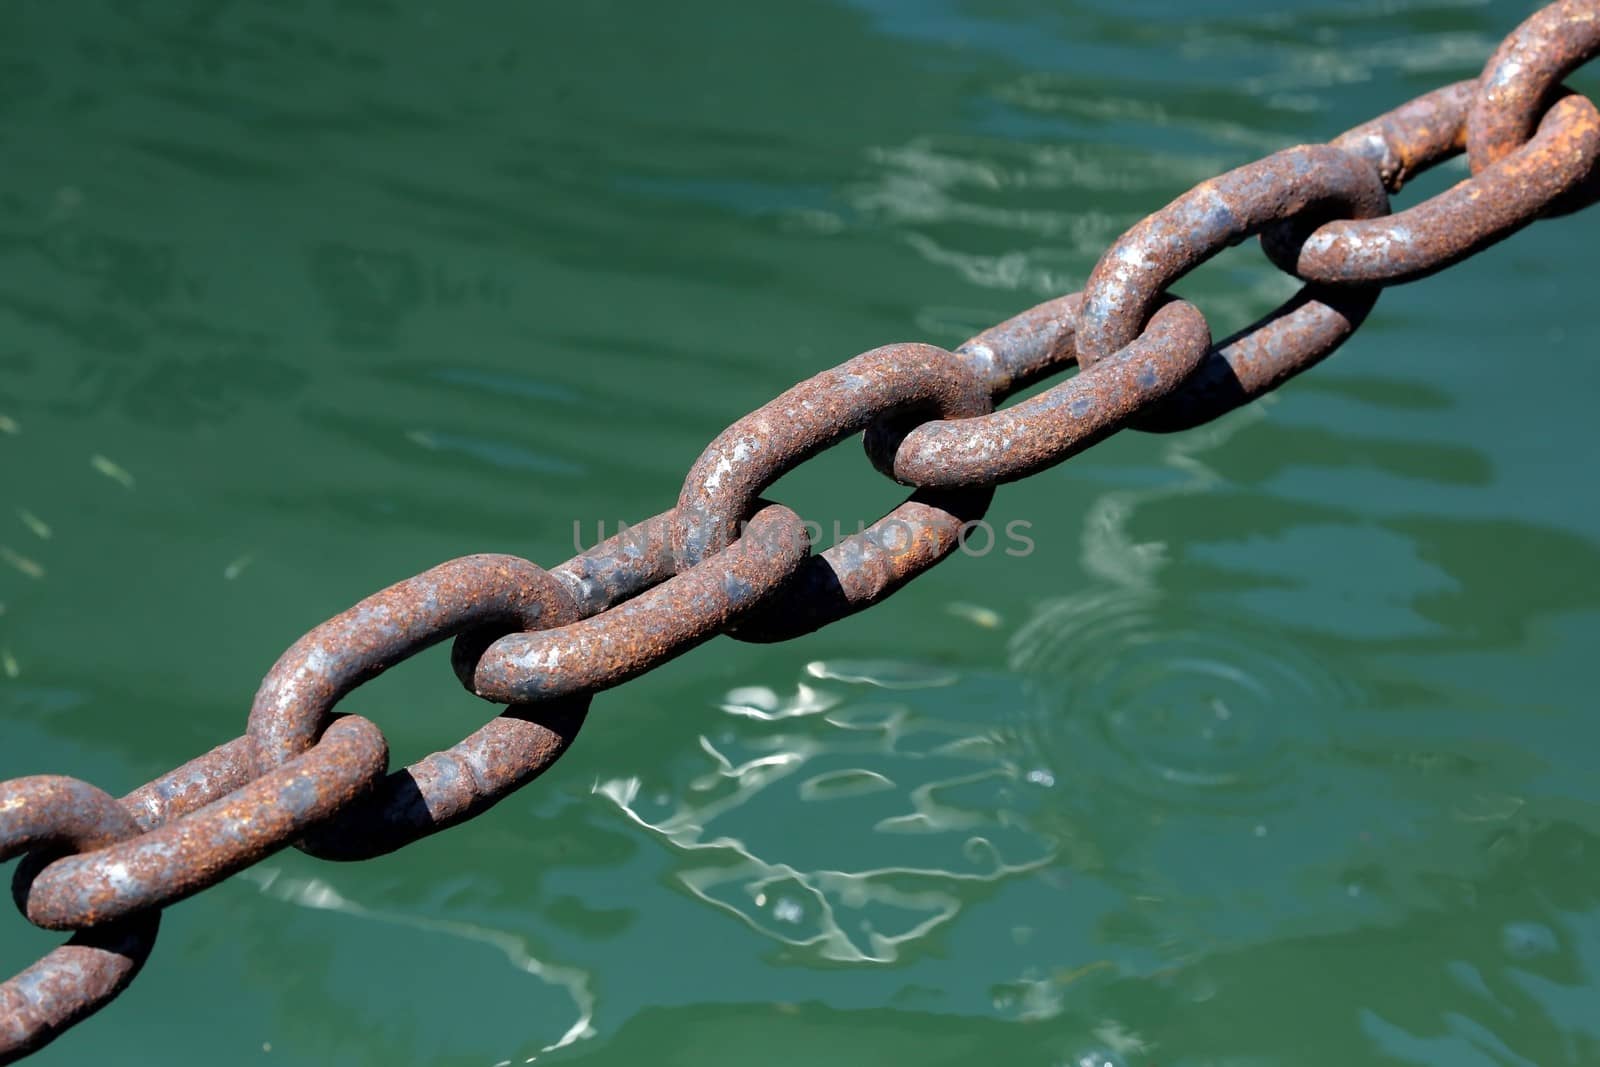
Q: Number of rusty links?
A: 9